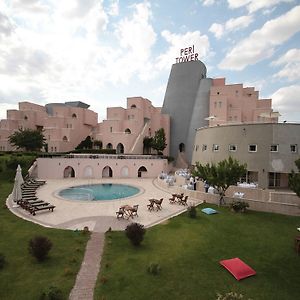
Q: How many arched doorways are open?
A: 3